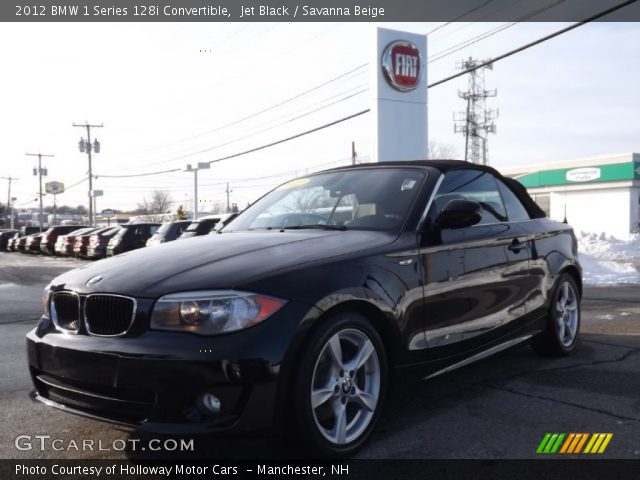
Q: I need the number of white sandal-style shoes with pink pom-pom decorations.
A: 0